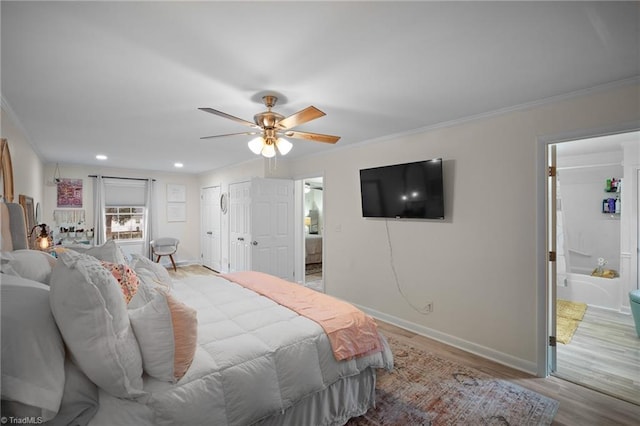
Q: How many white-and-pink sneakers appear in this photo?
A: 0